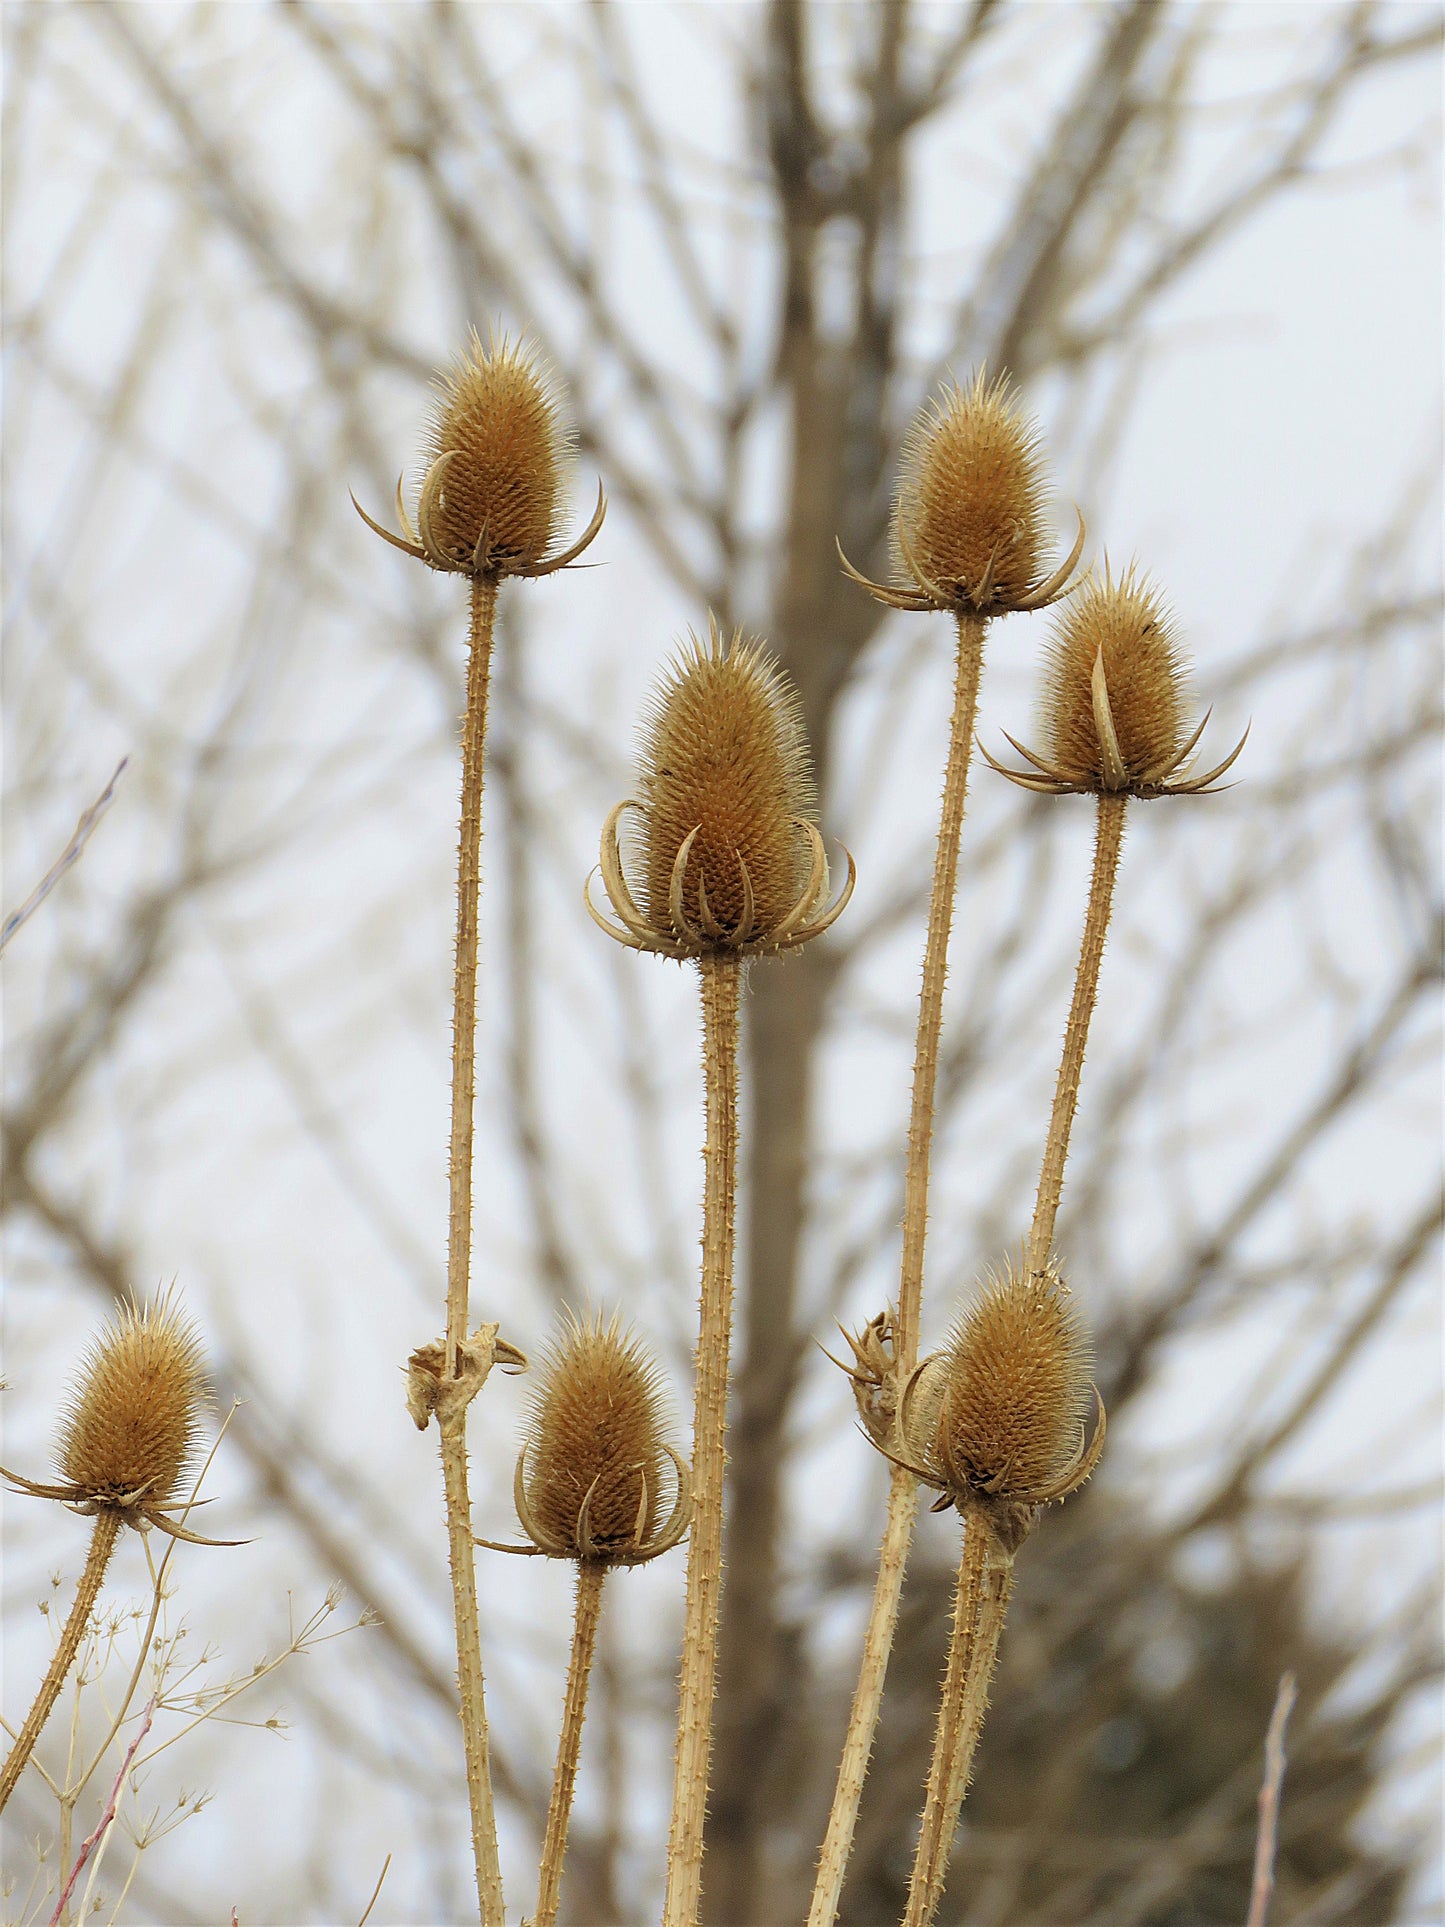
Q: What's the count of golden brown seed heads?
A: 7